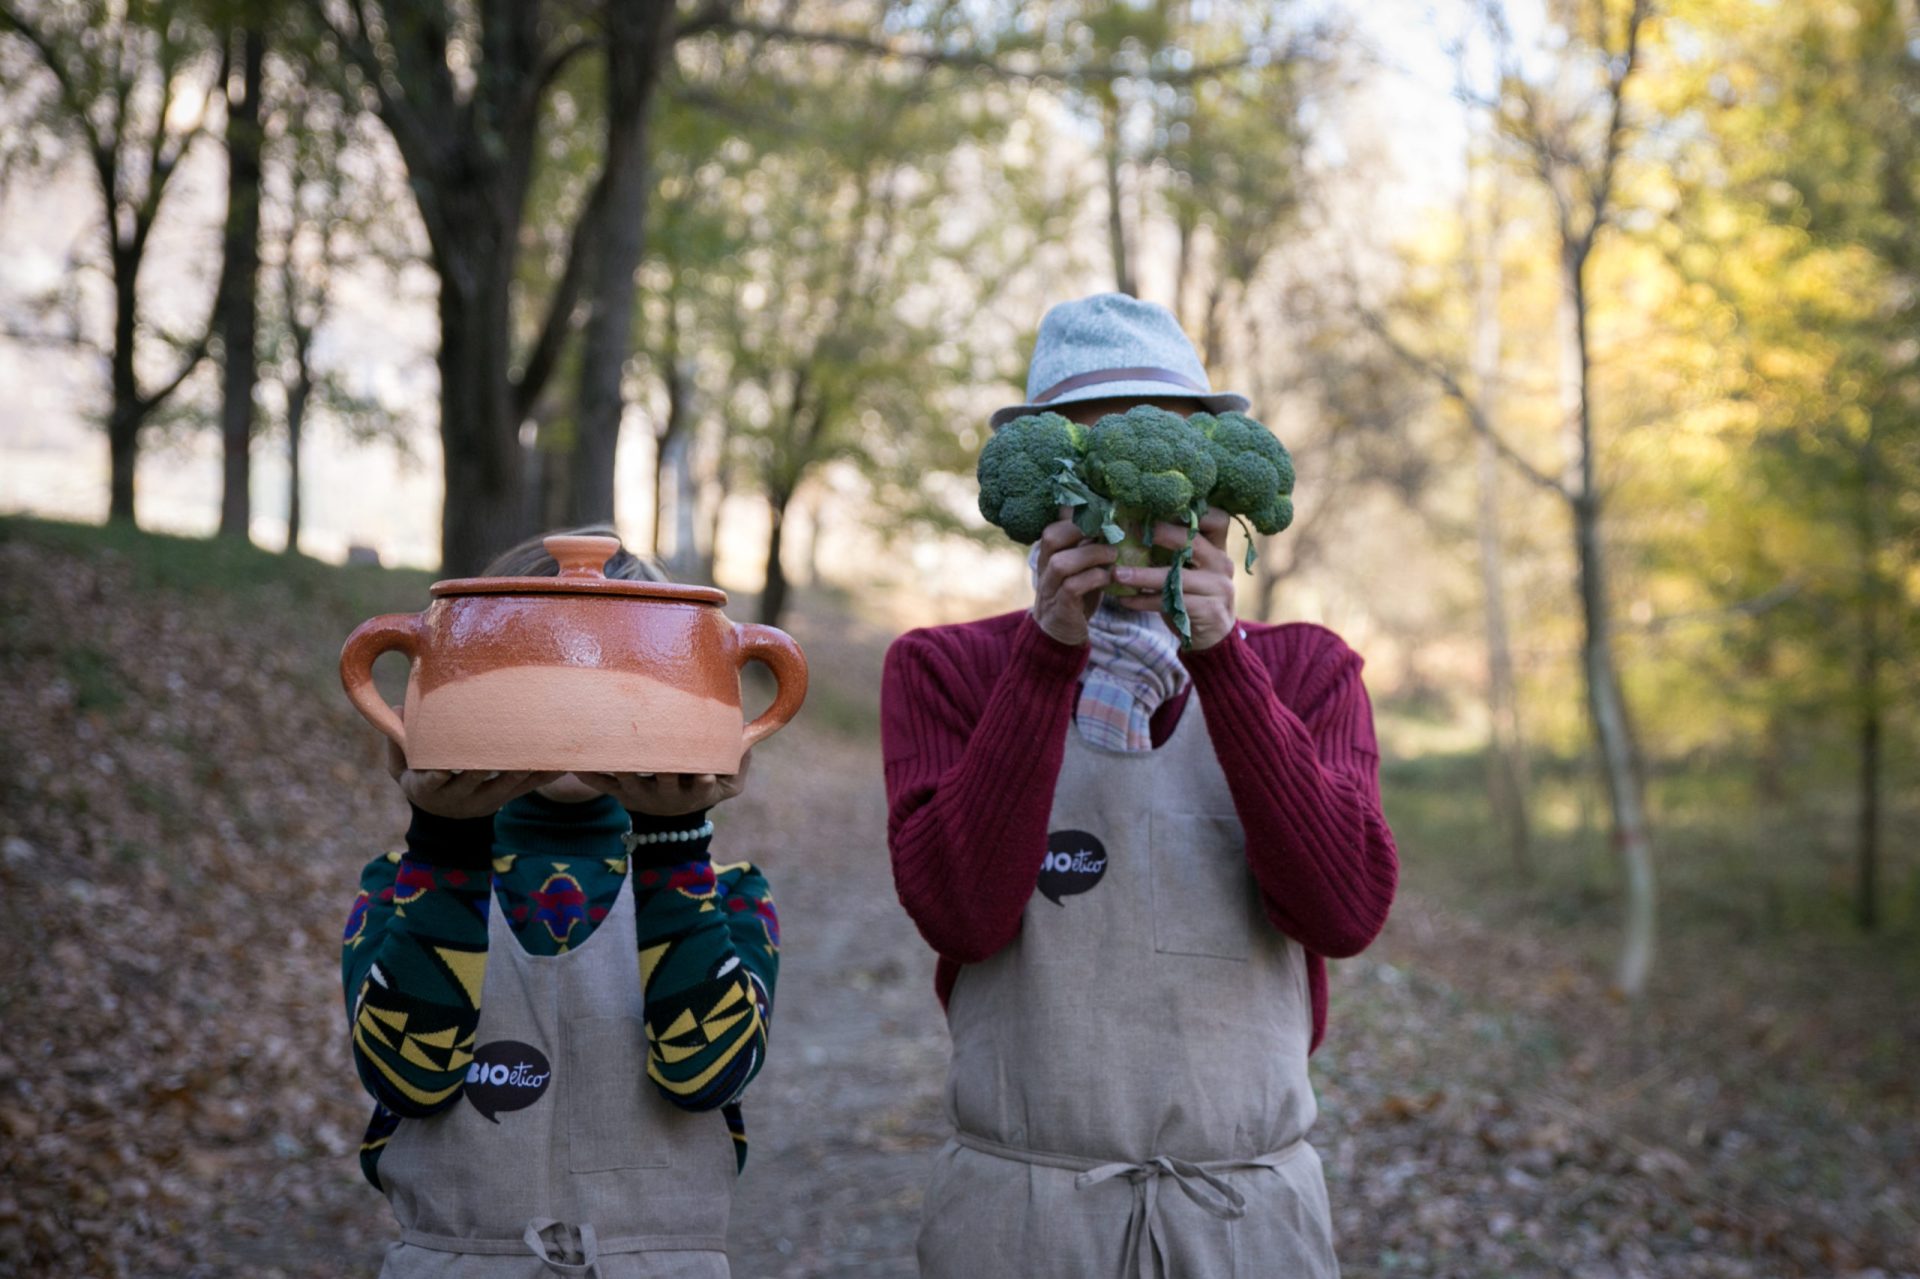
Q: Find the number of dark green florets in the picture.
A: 3